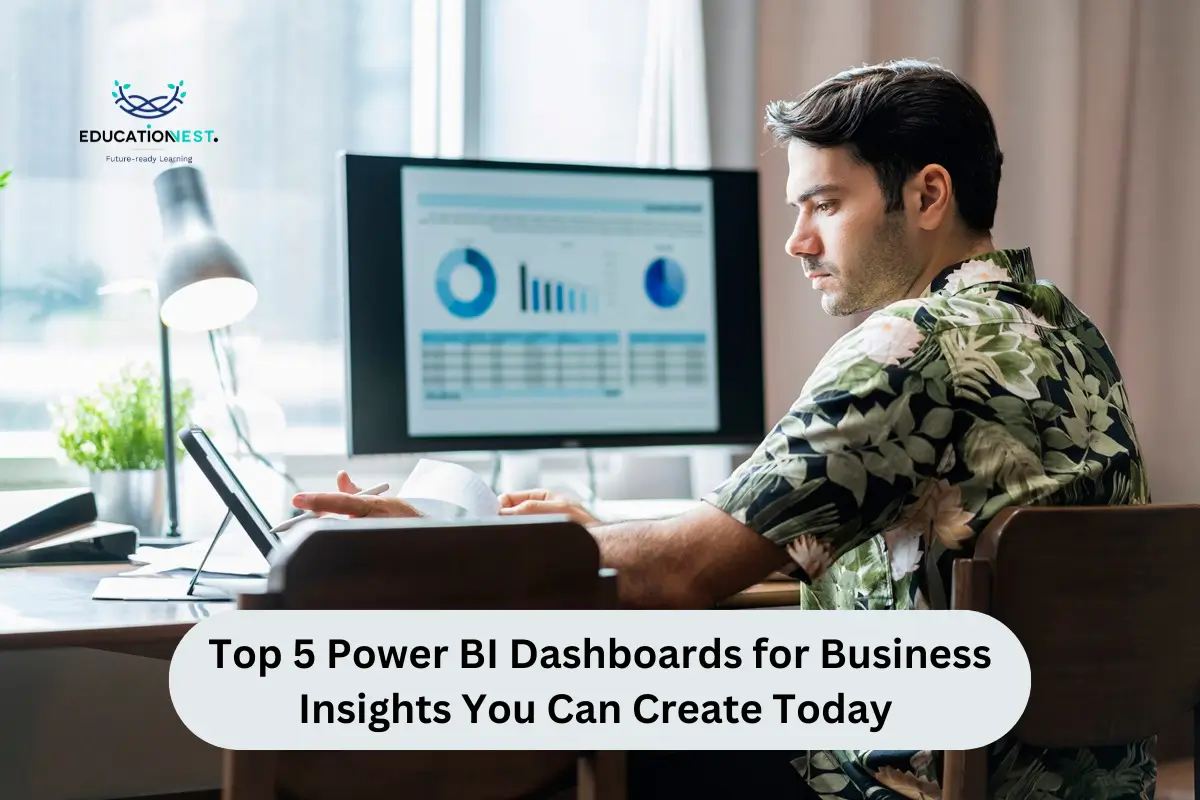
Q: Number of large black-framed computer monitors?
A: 1